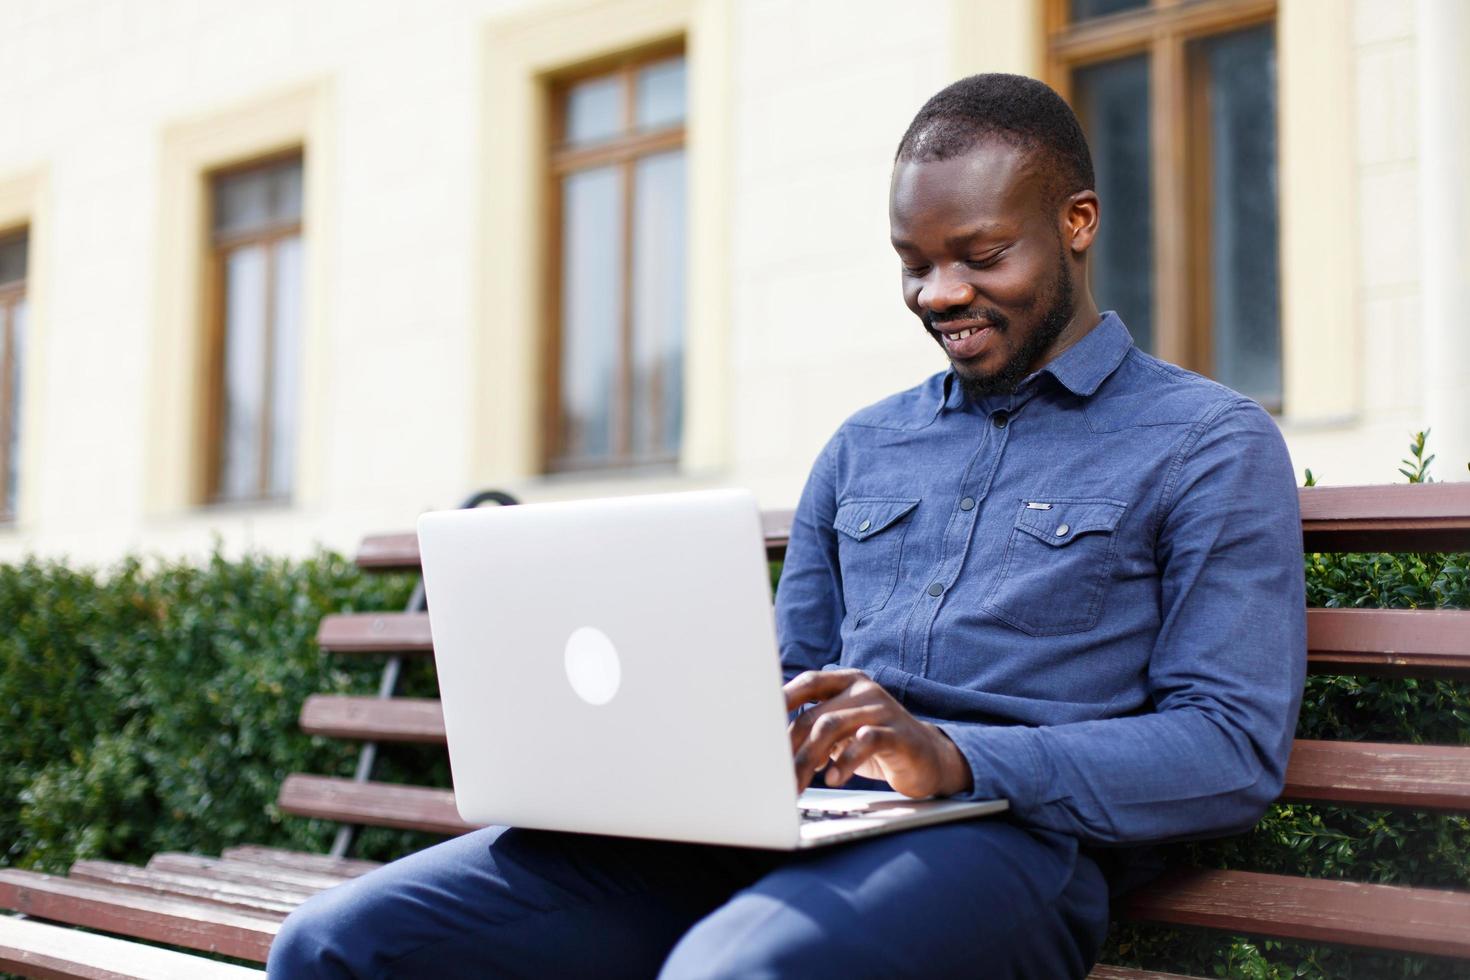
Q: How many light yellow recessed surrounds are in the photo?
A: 4